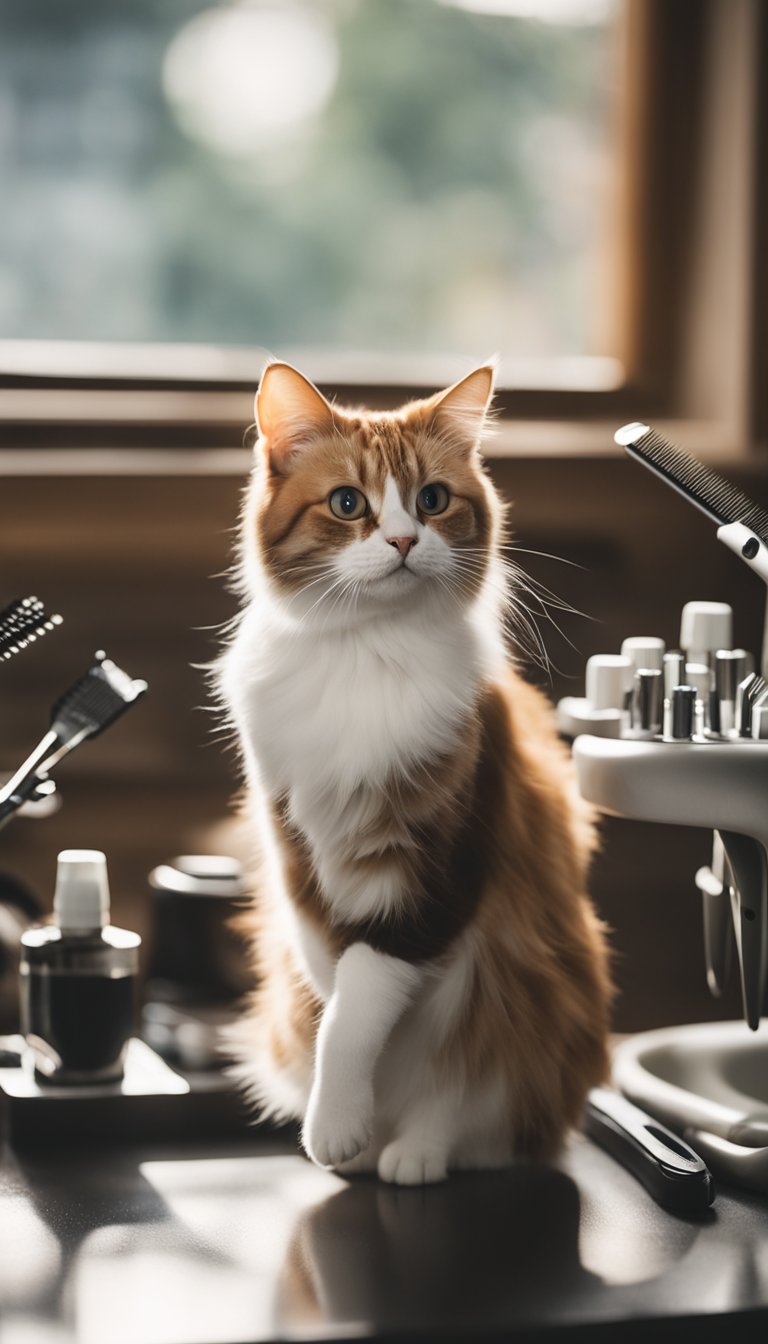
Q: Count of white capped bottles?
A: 4